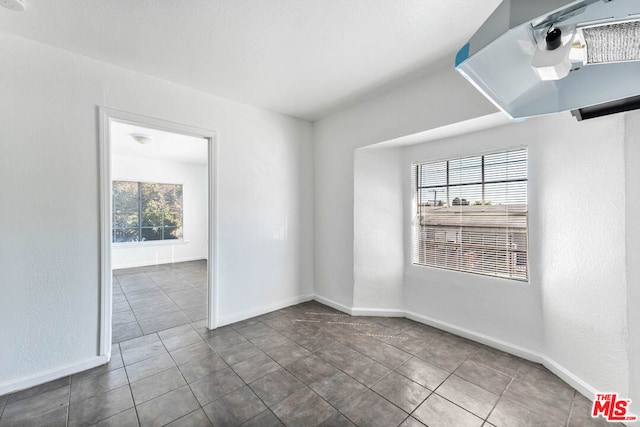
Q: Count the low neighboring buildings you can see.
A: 1